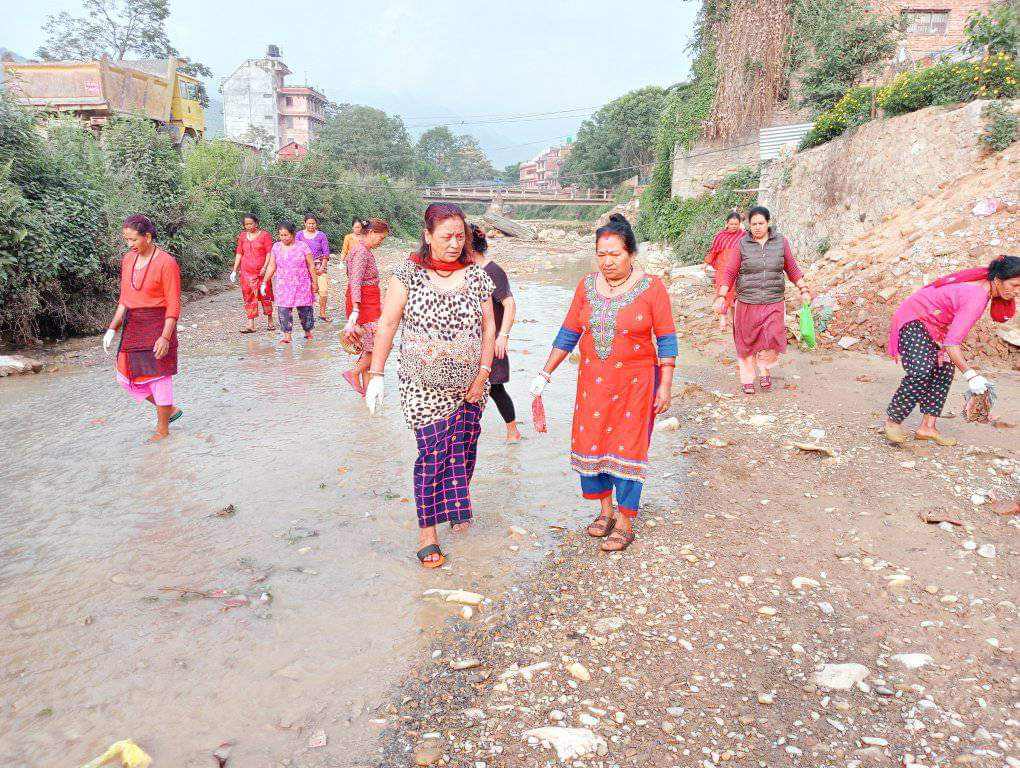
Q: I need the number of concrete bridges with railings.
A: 1